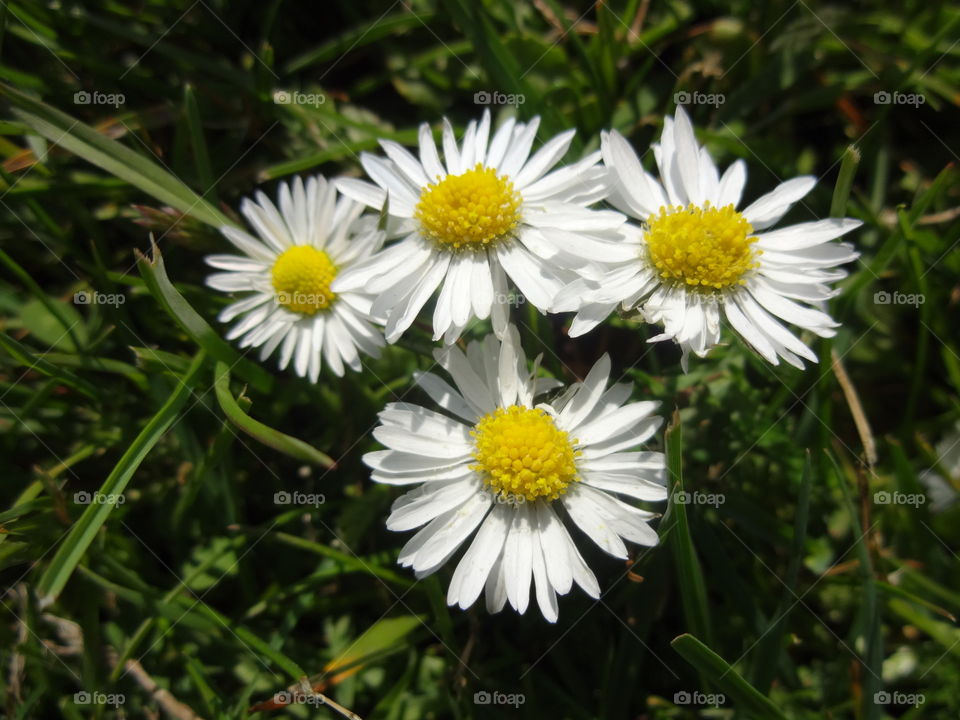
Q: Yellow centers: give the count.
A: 4